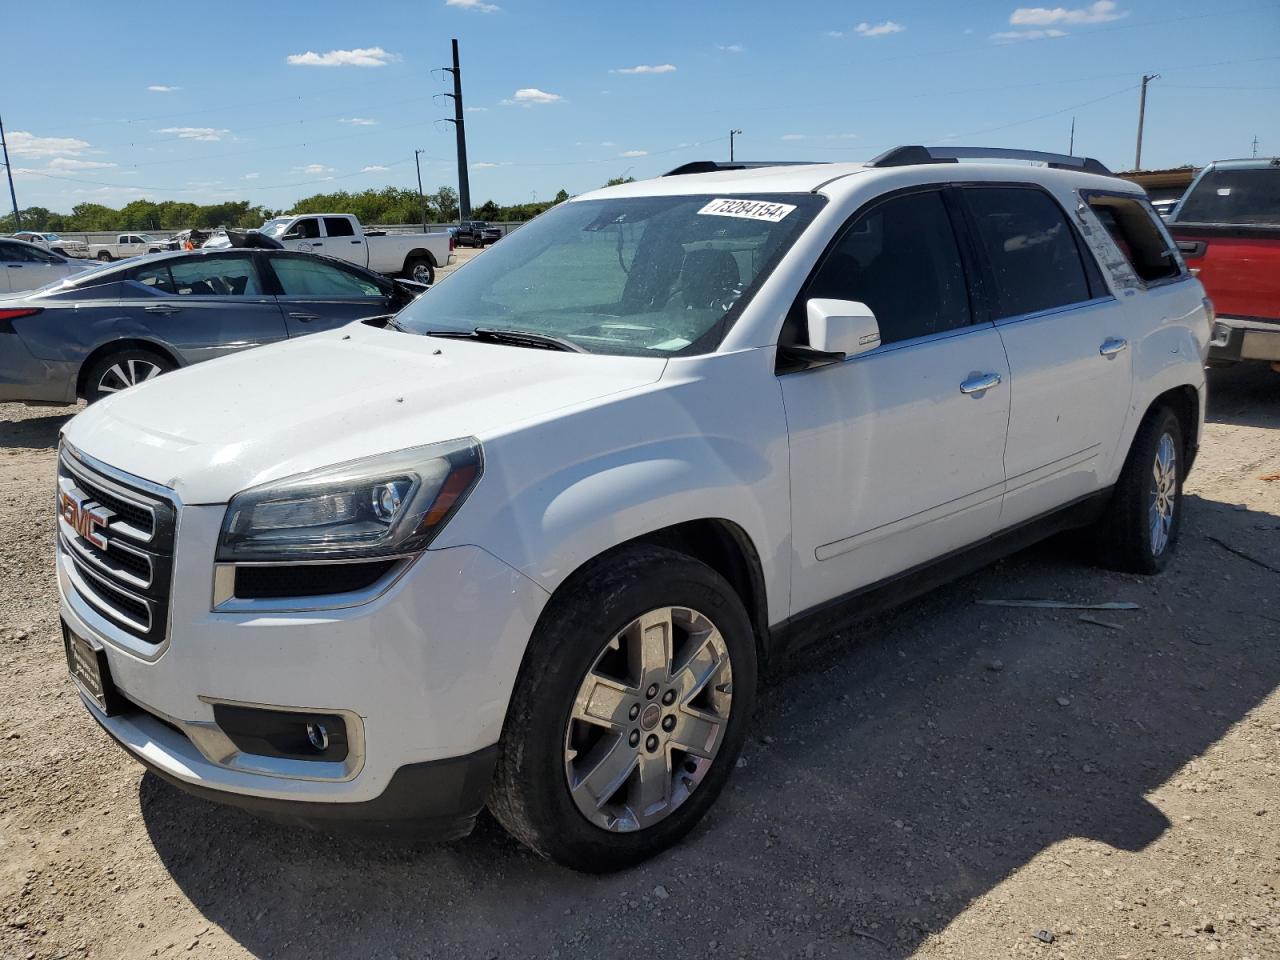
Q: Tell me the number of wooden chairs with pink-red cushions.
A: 0